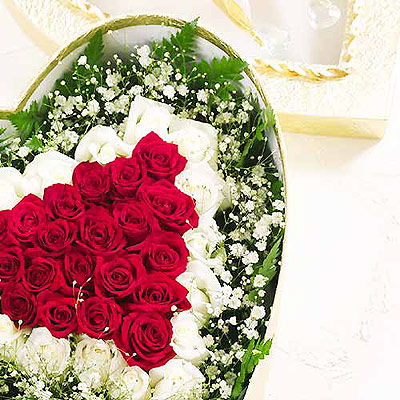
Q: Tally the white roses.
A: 14